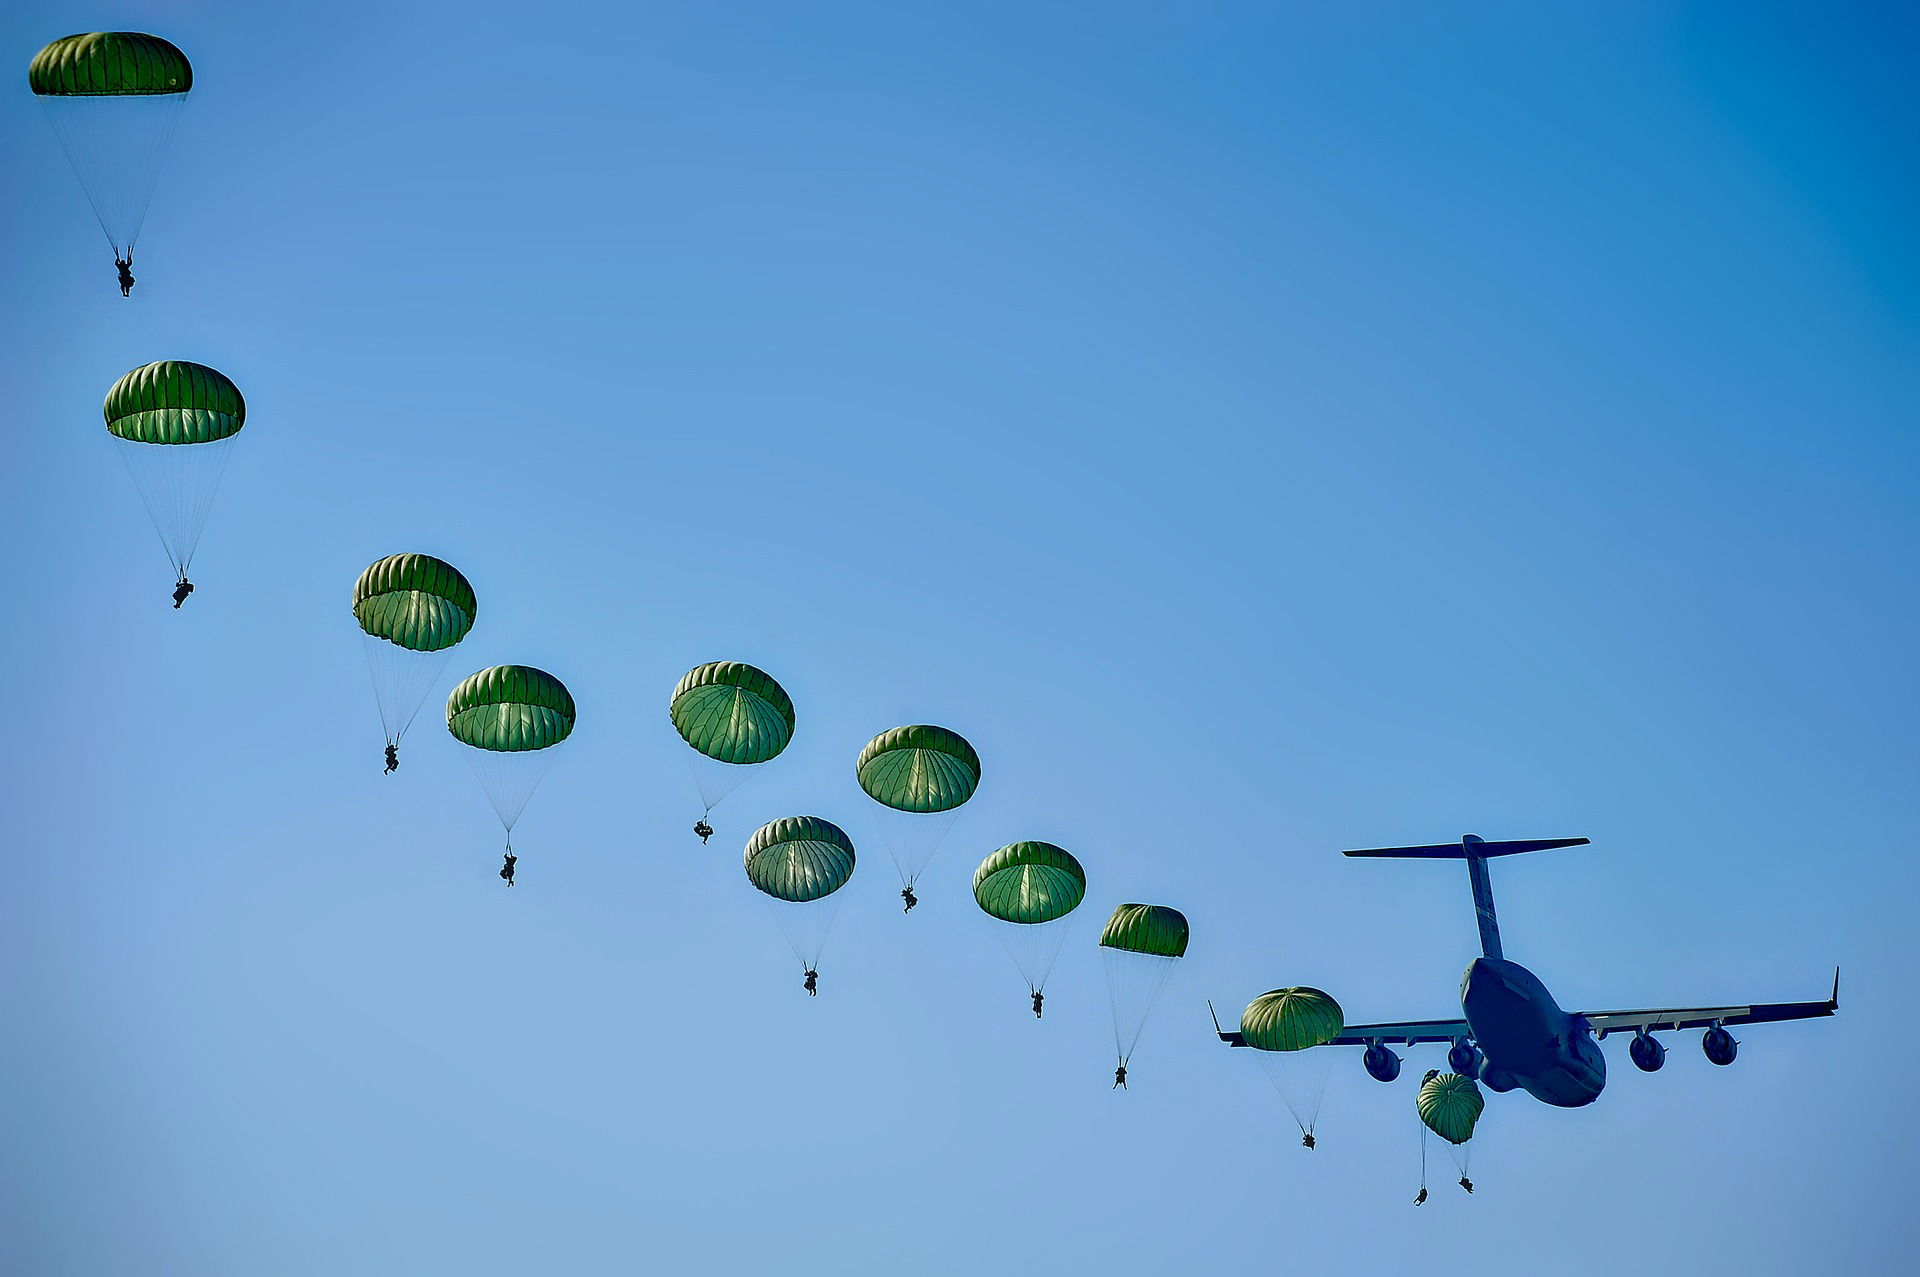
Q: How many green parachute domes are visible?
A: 11